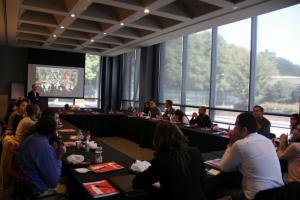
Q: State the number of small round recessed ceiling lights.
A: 7